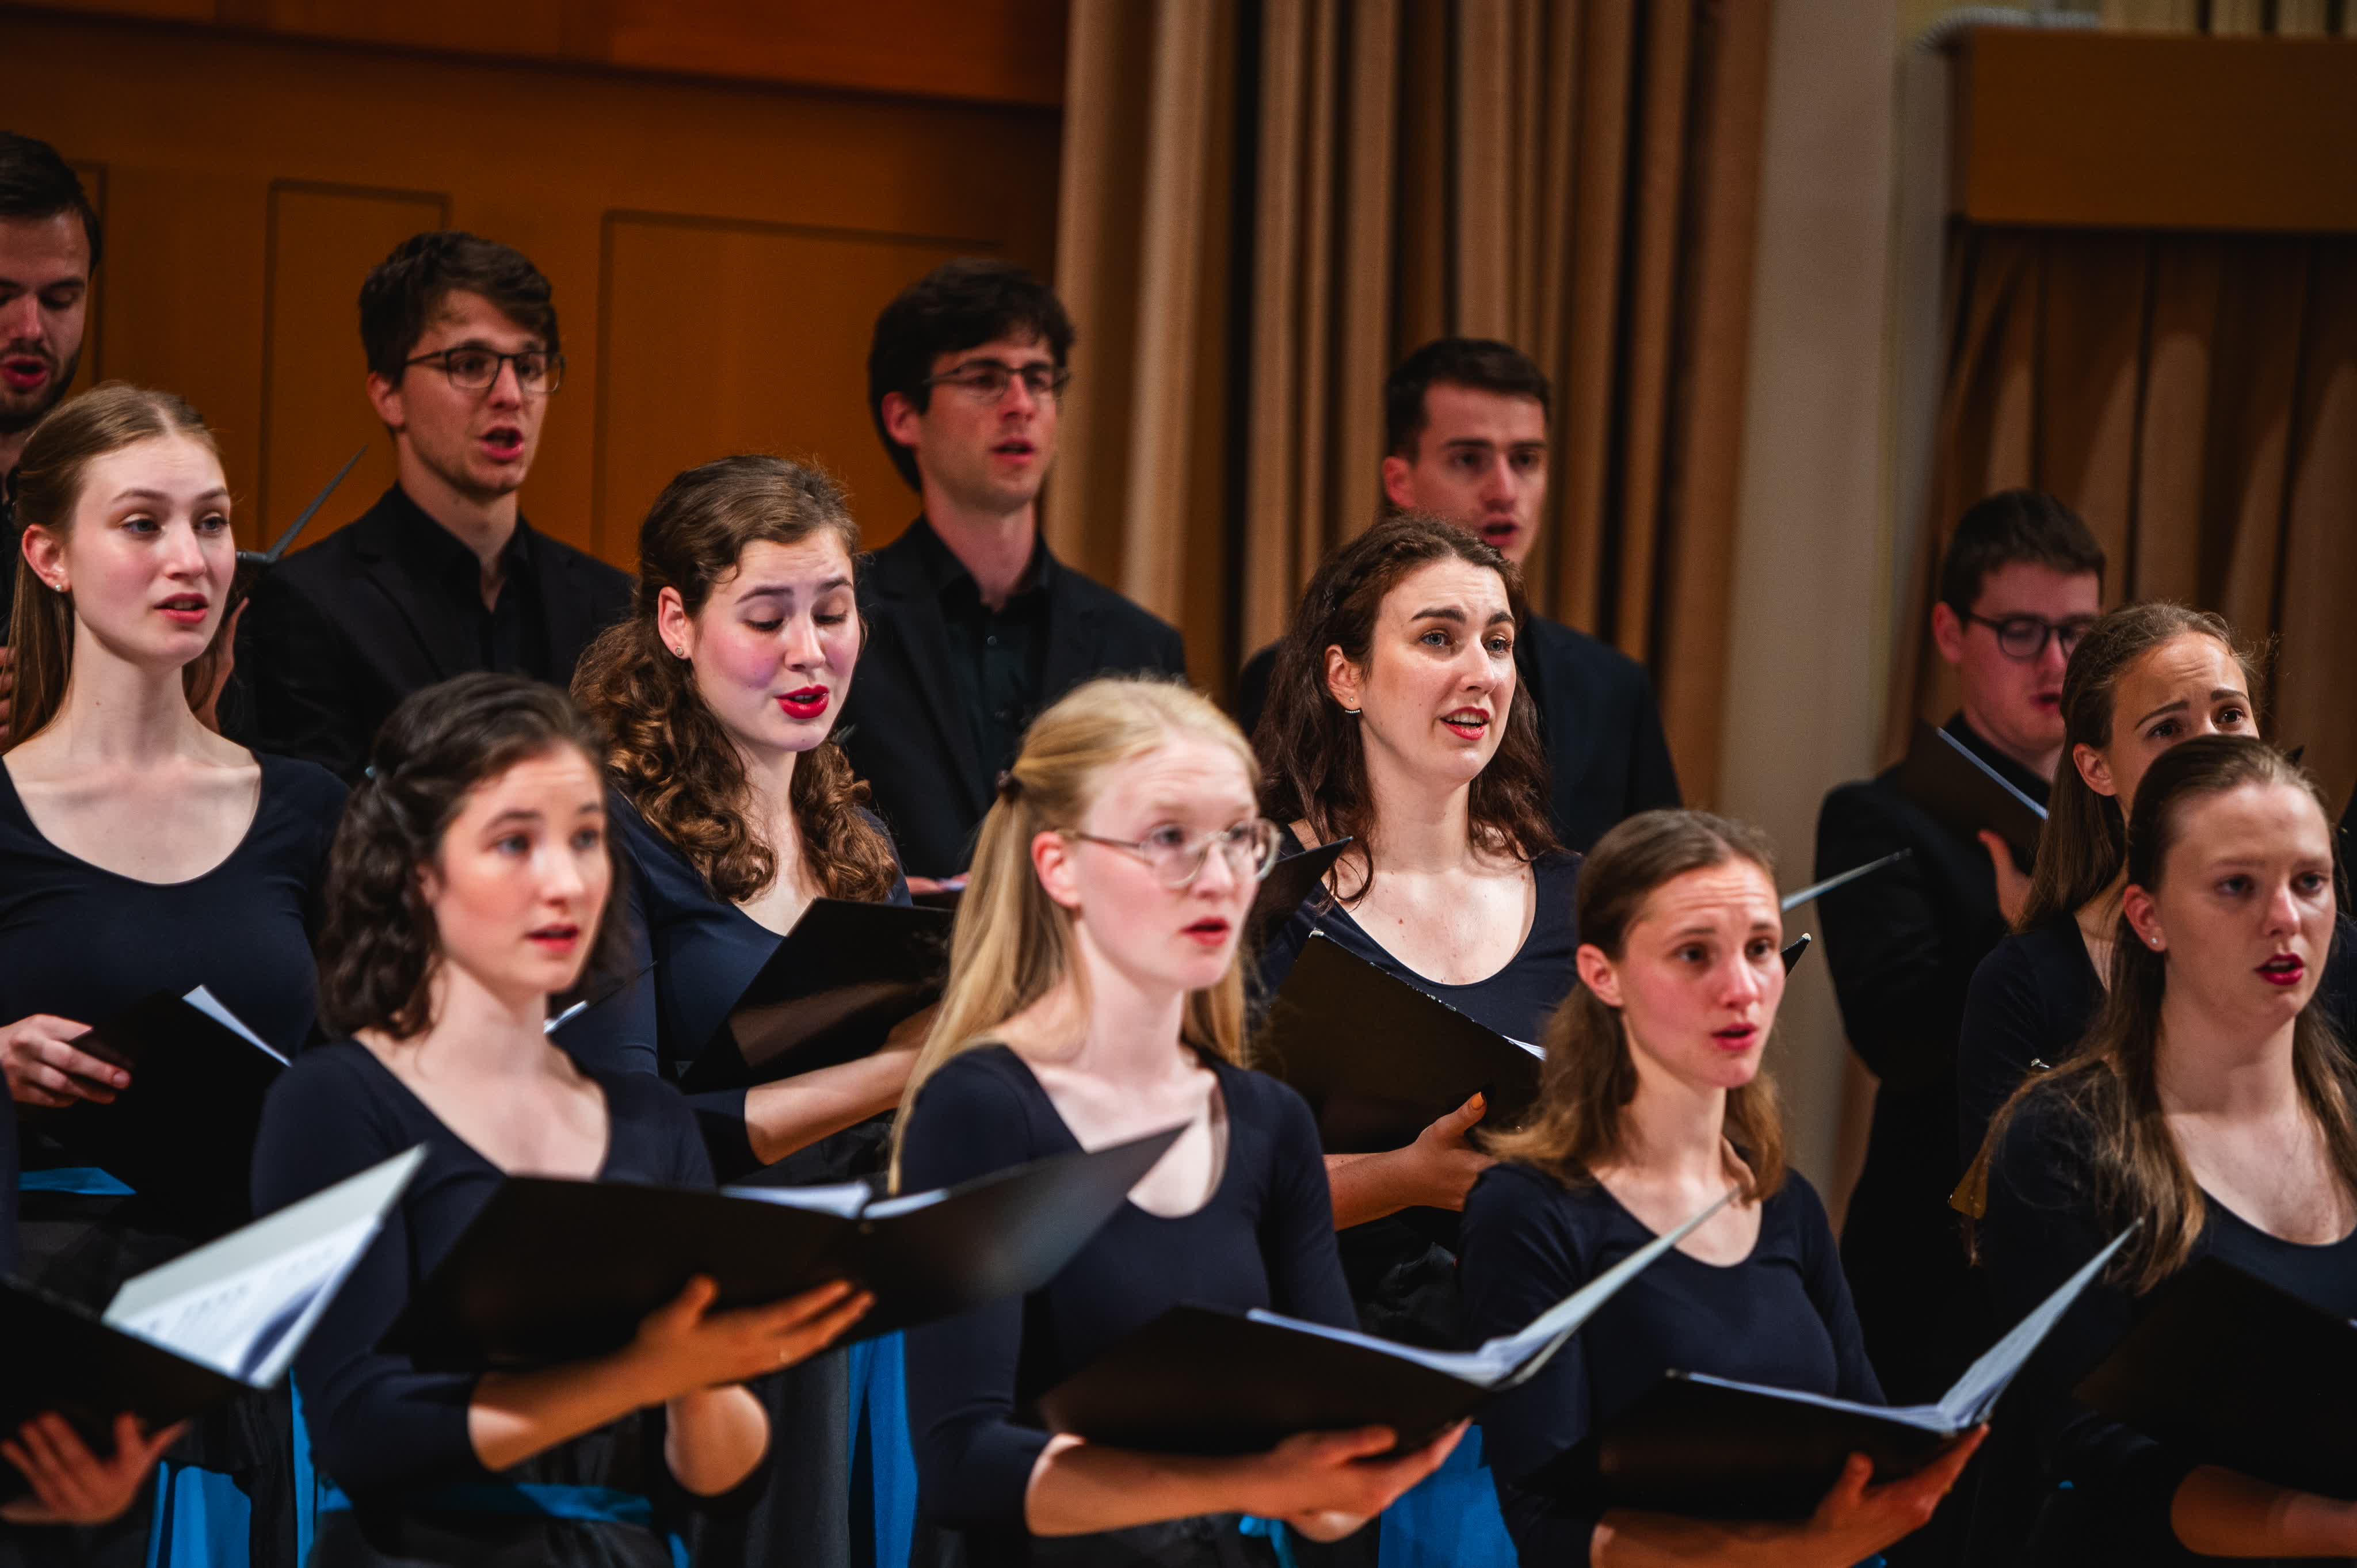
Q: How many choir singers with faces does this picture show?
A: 13